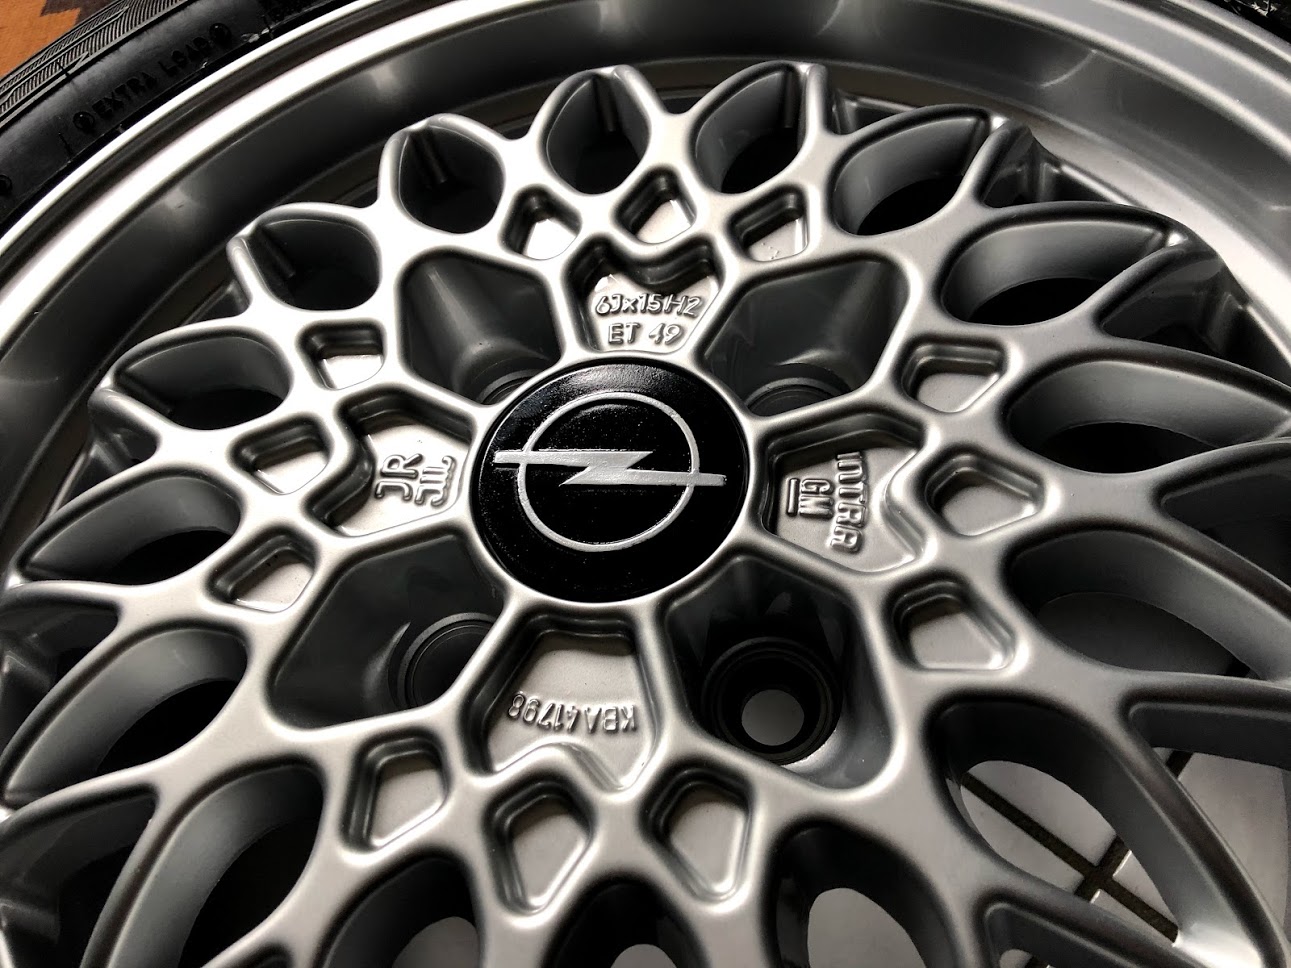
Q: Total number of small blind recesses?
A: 12